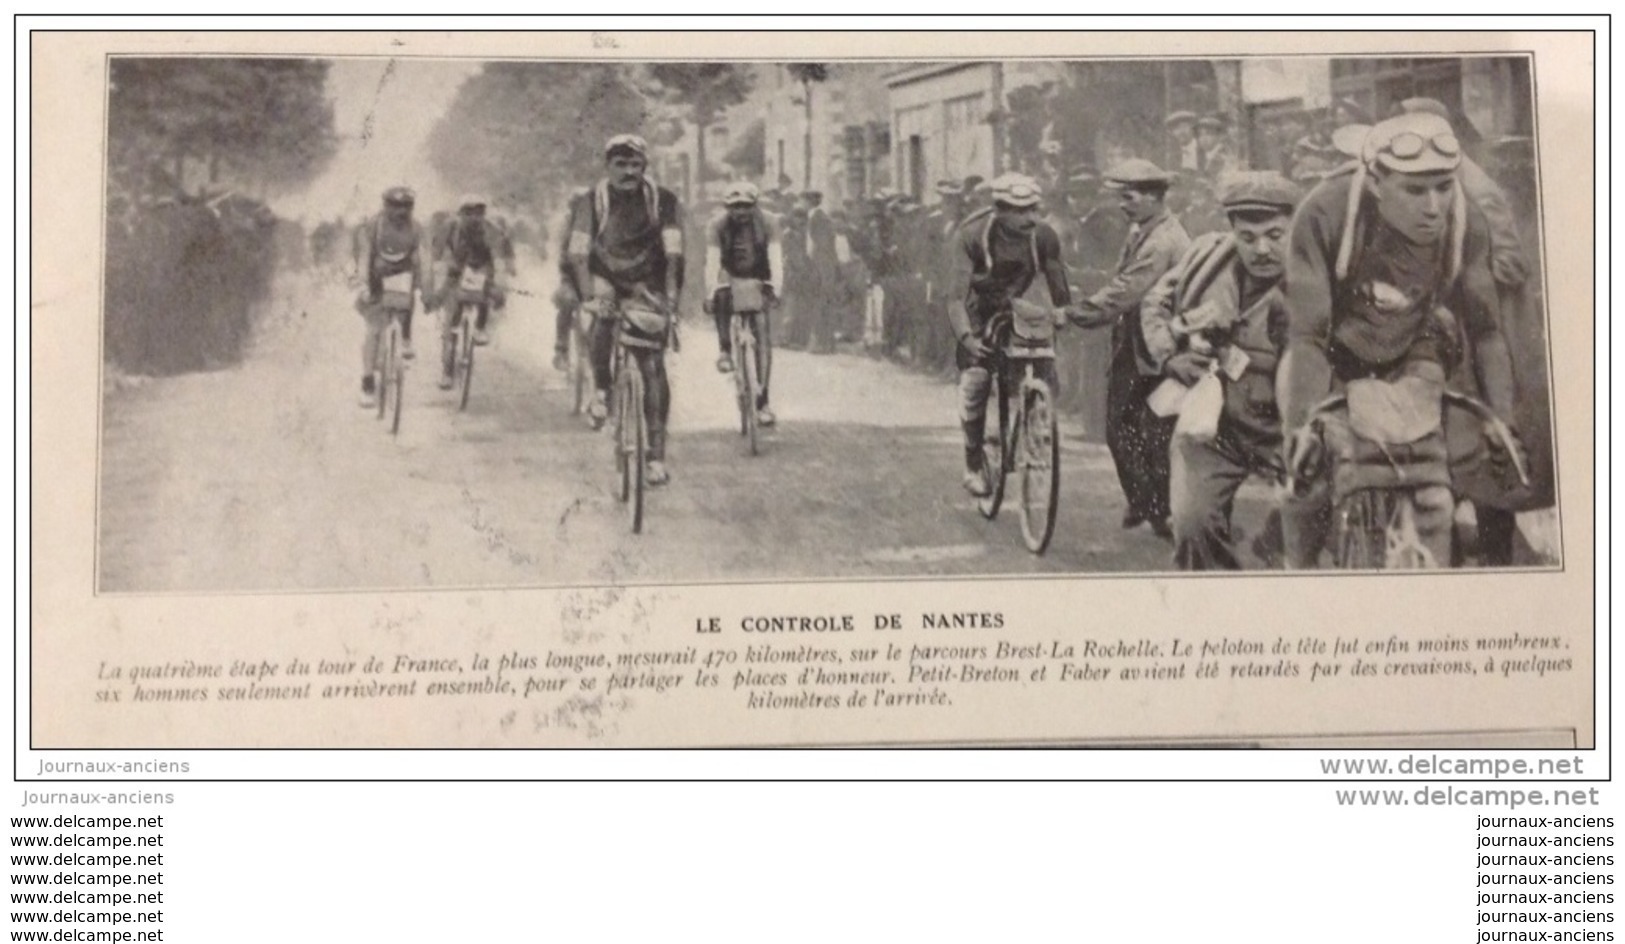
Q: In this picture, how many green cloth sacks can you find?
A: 0